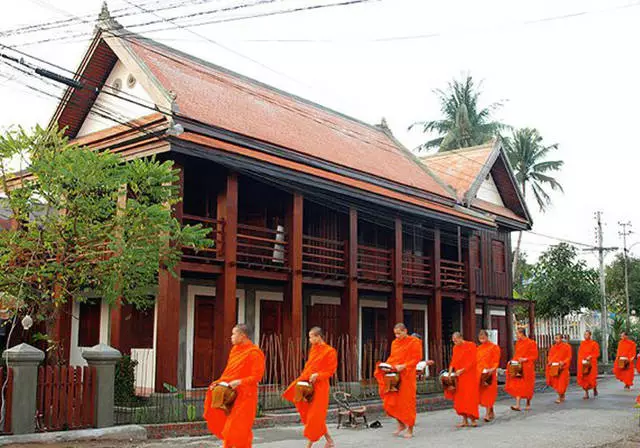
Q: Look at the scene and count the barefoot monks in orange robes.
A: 9